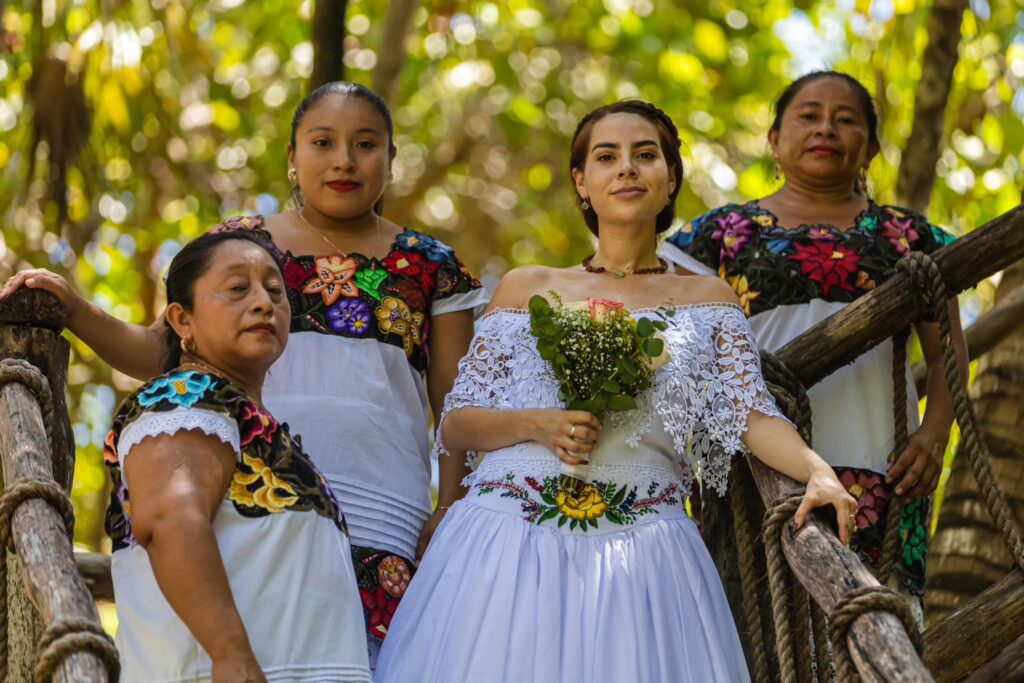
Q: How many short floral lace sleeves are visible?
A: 2